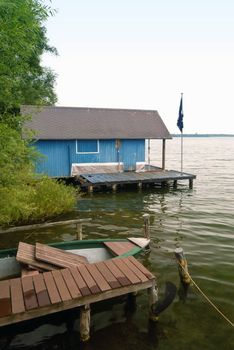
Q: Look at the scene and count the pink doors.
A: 0